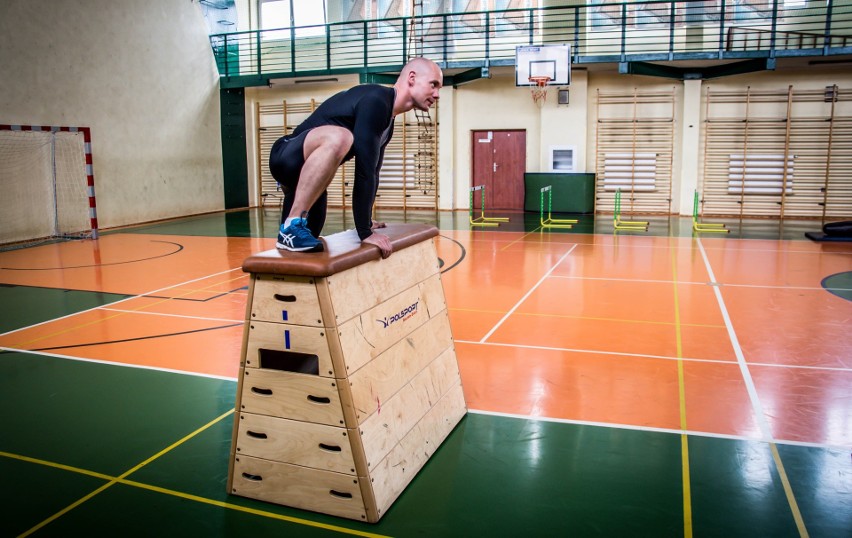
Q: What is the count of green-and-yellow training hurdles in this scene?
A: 4